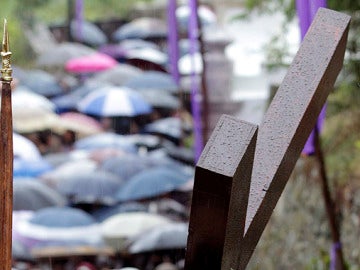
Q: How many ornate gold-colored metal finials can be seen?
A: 1